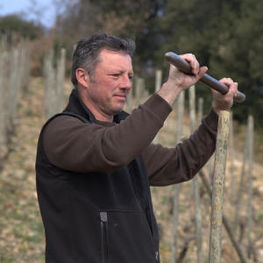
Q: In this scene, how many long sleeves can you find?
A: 2